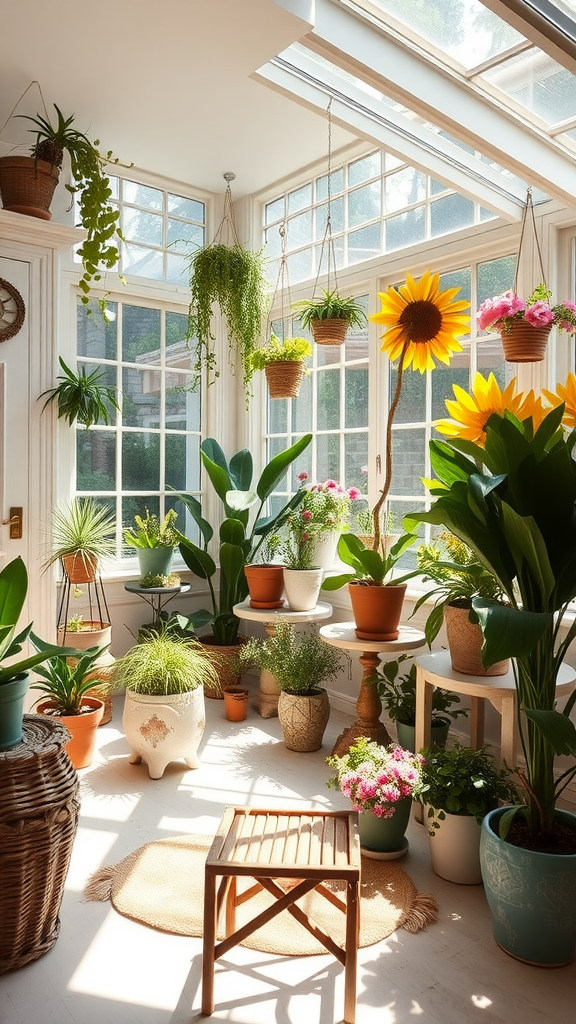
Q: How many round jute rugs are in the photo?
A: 1